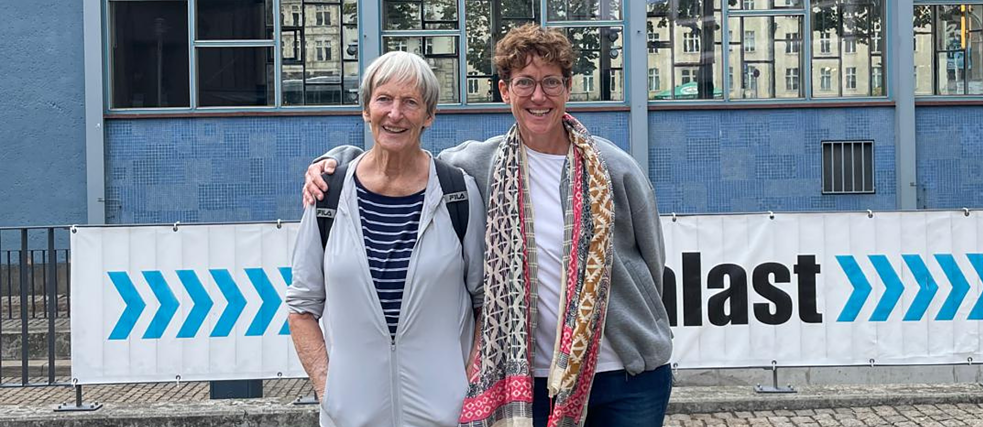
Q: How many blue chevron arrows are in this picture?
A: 11